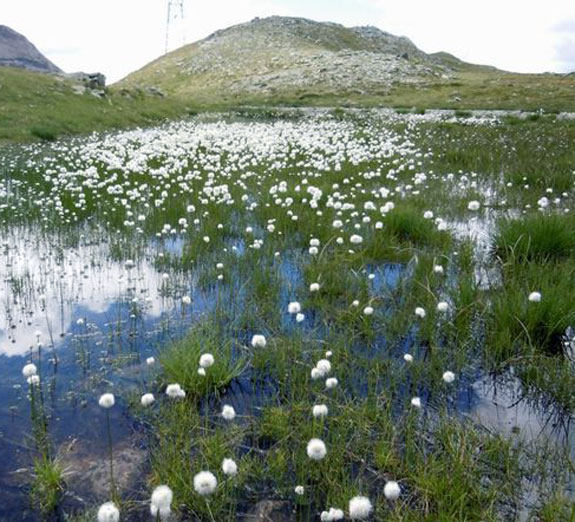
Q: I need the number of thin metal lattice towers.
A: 1